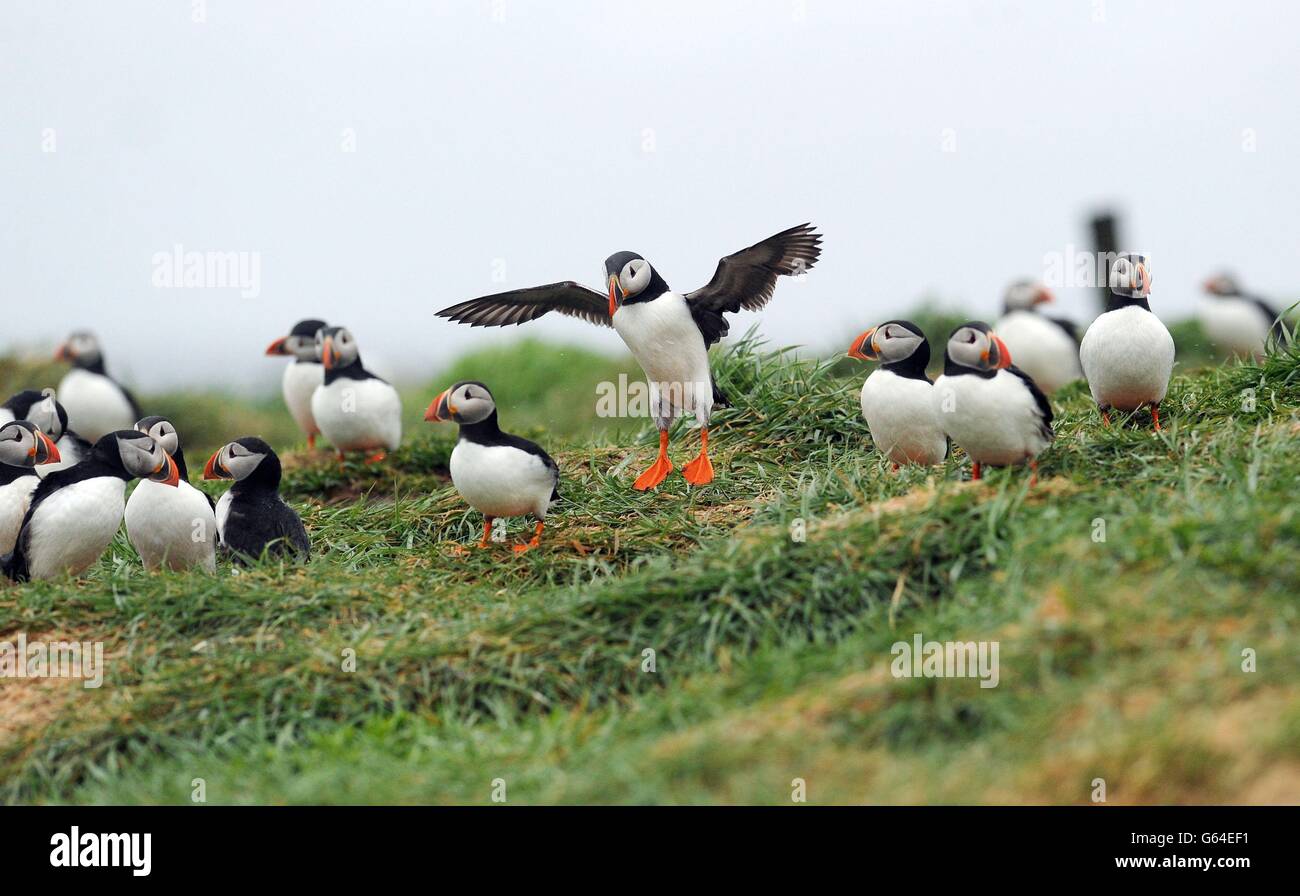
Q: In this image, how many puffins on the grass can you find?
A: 15